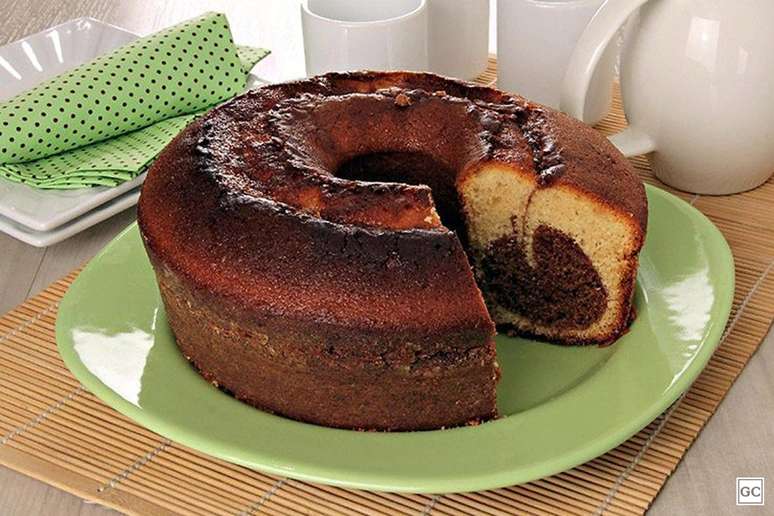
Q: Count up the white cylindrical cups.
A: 3